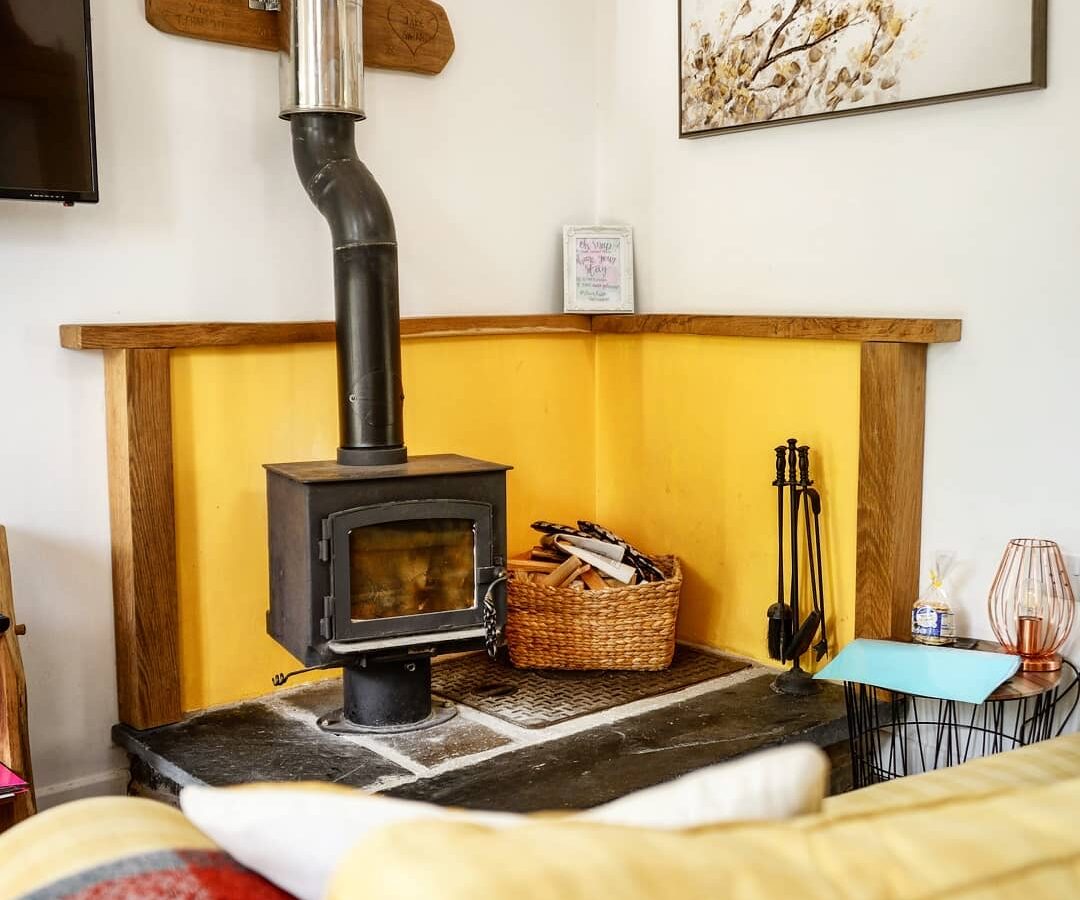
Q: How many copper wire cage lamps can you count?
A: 1